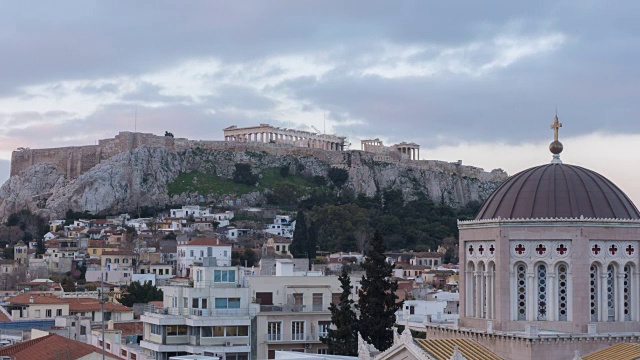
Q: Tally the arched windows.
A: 9